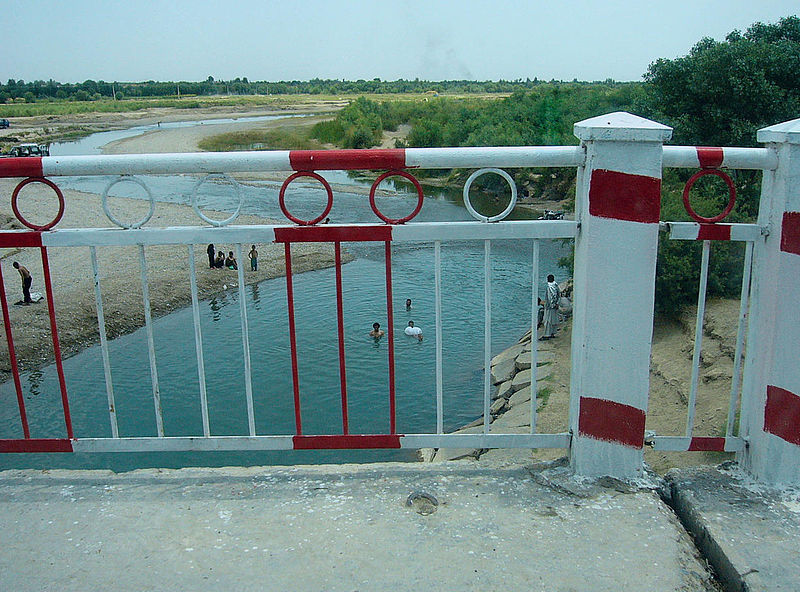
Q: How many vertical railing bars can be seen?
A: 14